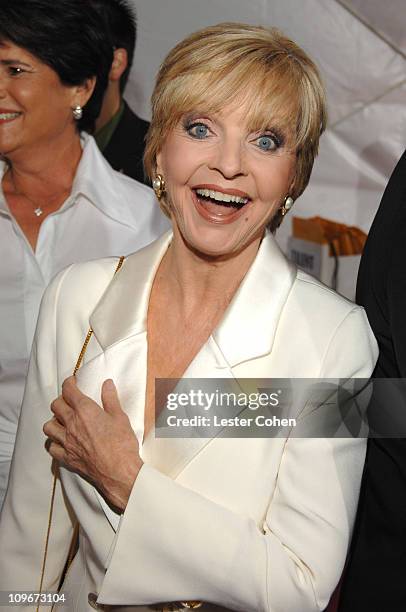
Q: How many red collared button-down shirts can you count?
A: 0